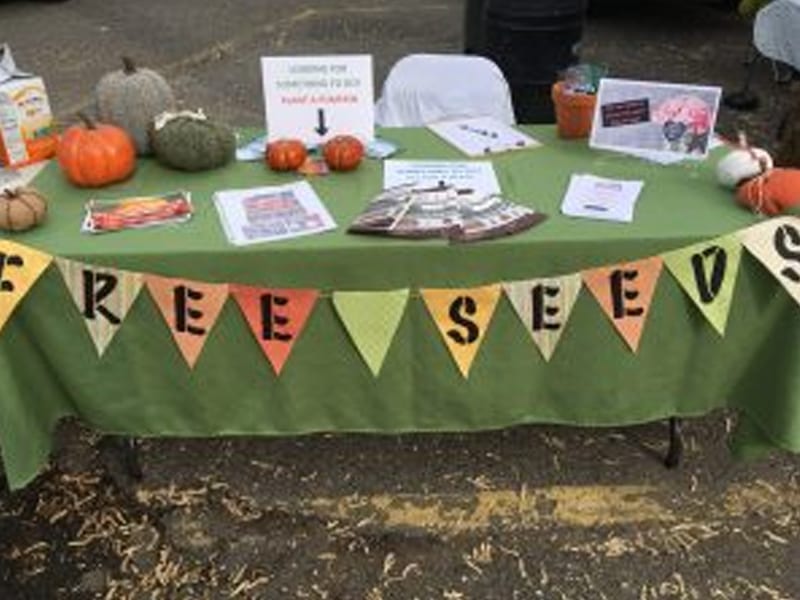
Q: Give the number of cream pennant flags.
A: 3